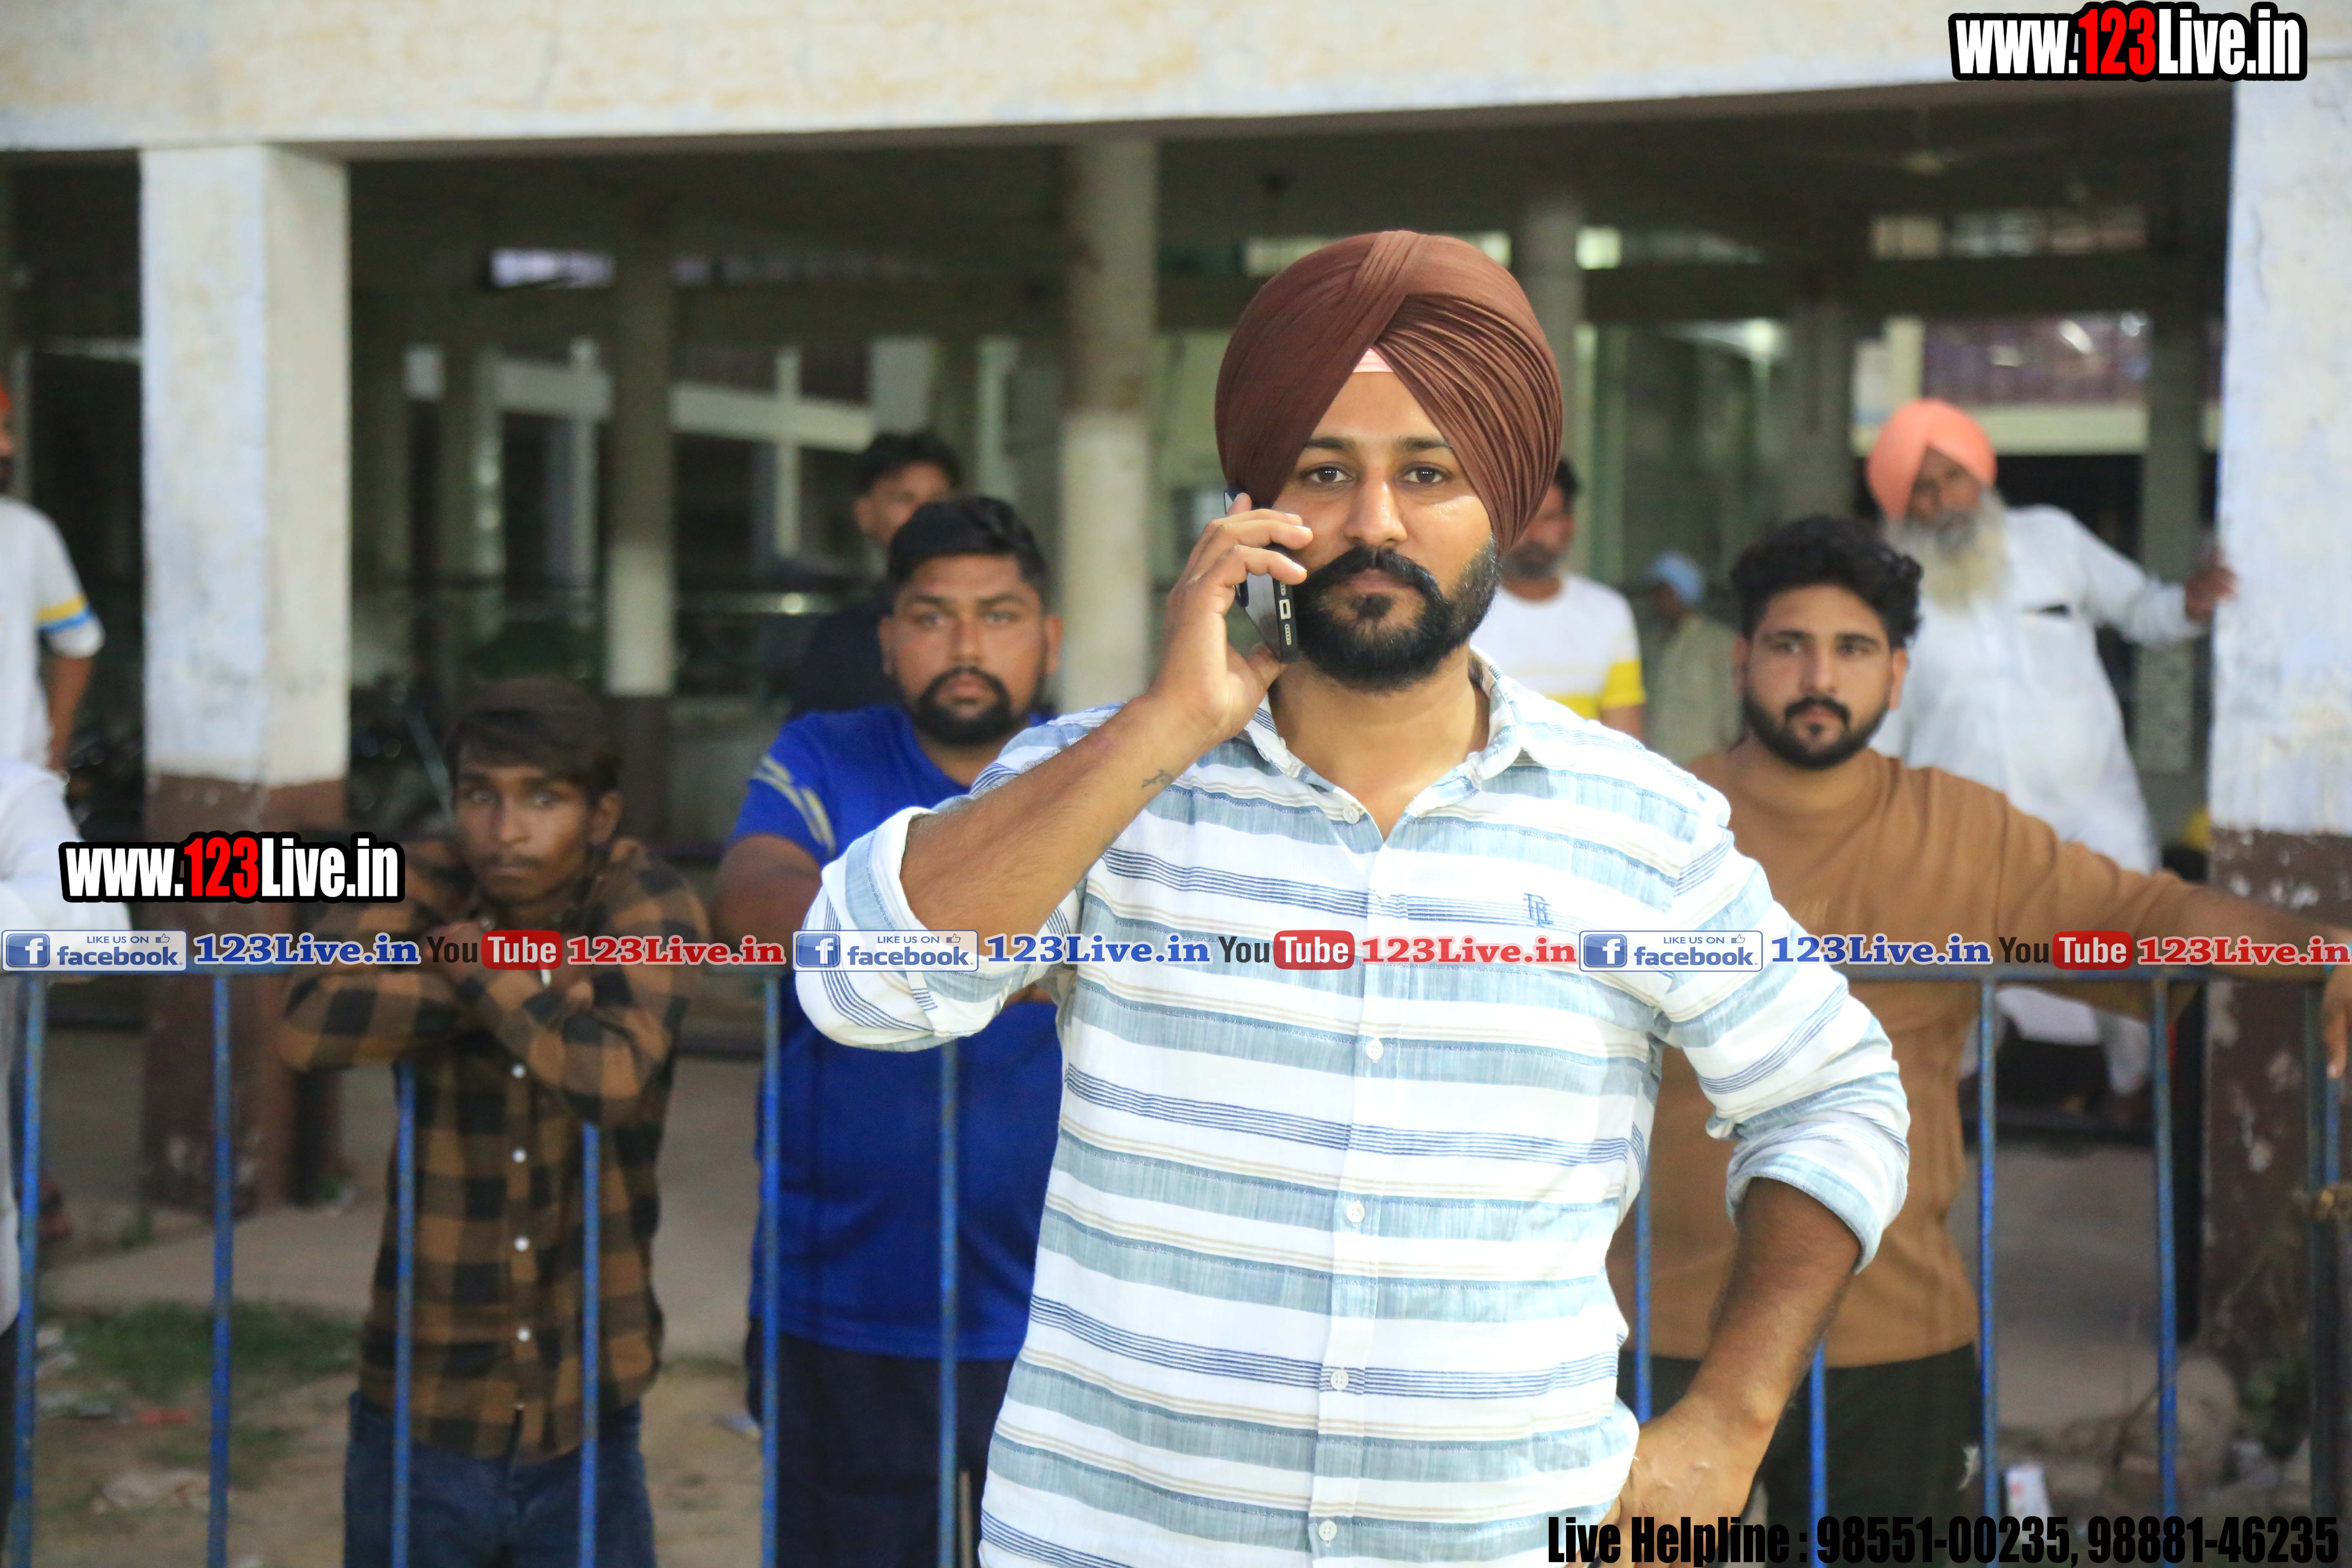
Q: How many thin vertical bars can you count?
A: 11